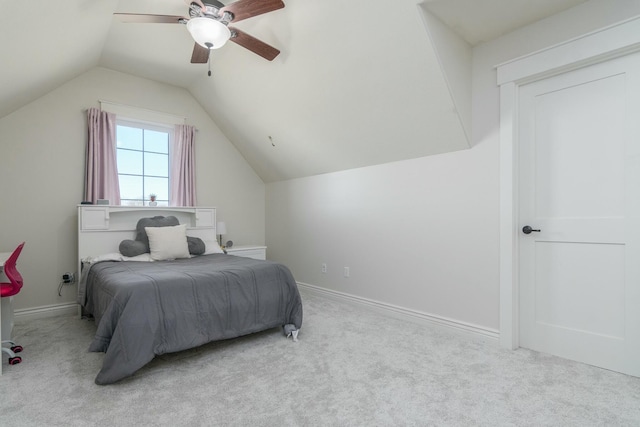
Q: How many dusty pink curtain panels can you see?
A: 2